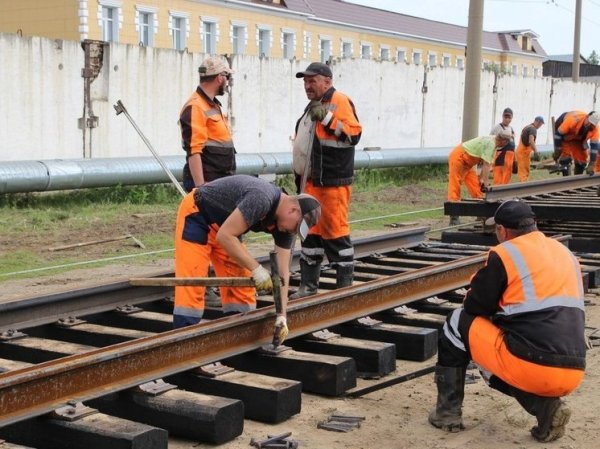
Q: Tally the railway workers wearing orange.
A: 8